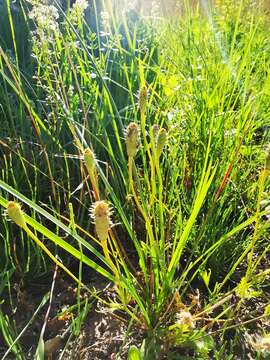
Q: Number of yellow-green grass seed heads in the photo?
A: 7